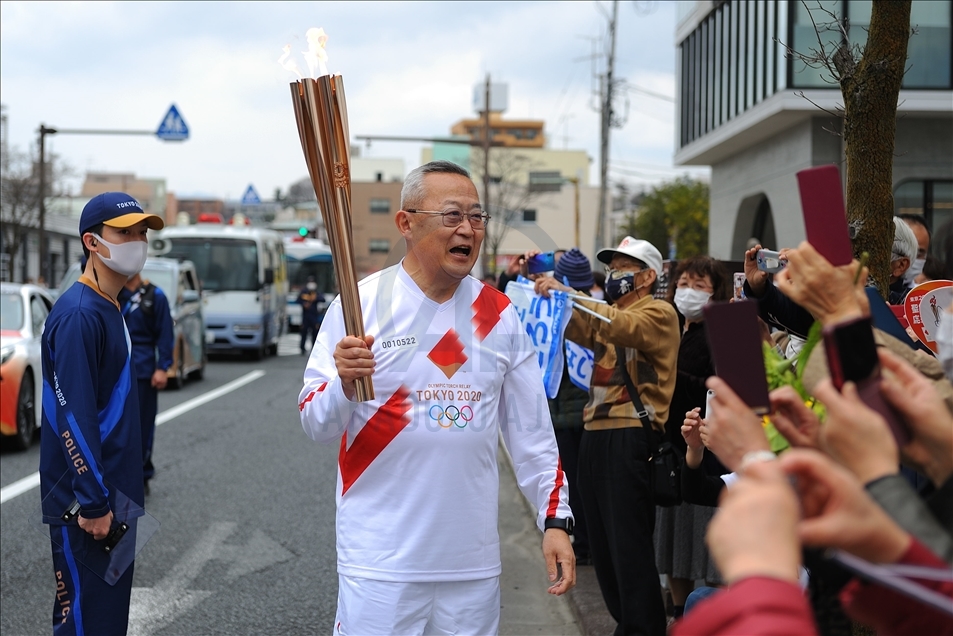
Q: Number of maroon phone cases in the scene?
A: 3